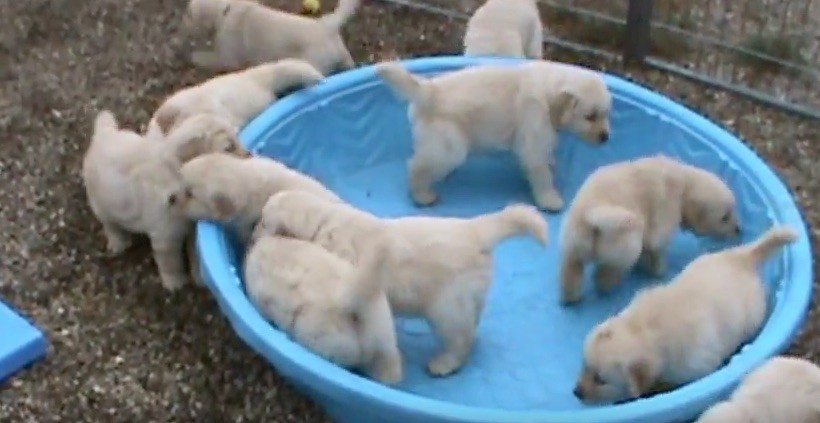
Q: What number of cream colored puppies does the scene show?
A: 11